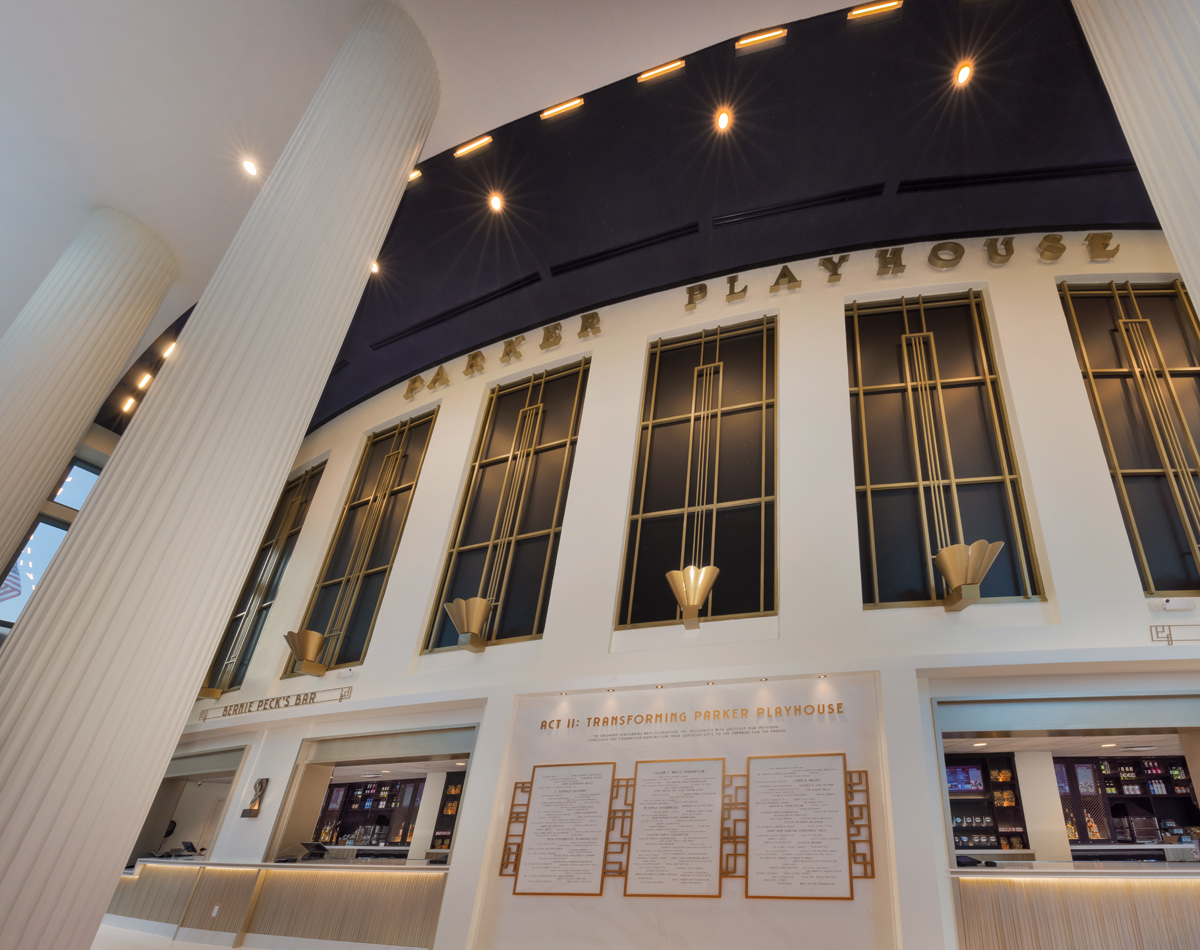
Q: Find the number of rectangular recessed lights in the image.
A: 9